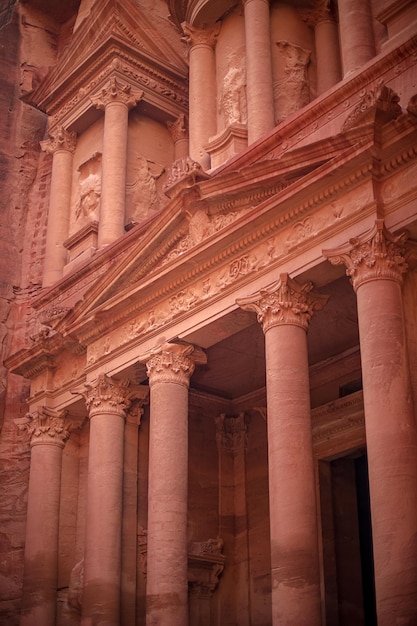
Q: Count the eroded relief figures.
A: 4